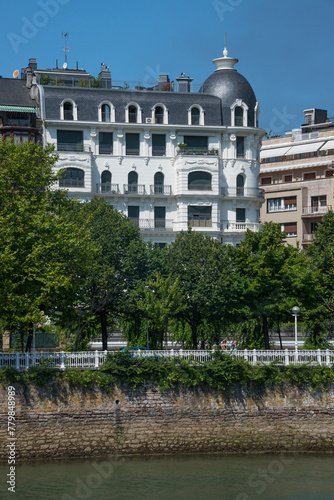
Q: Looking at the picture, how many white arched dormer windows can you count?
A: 6